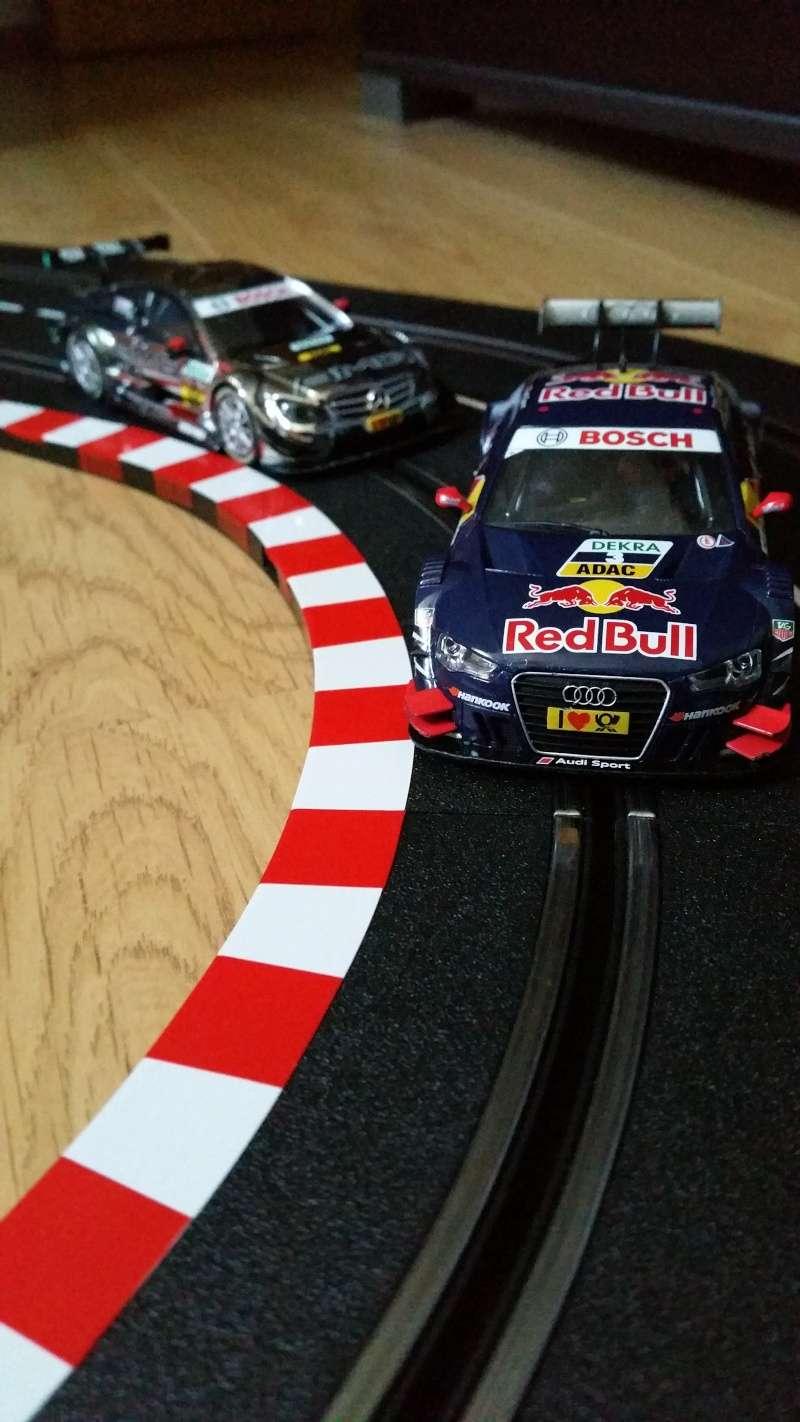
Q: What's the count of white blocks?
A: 11